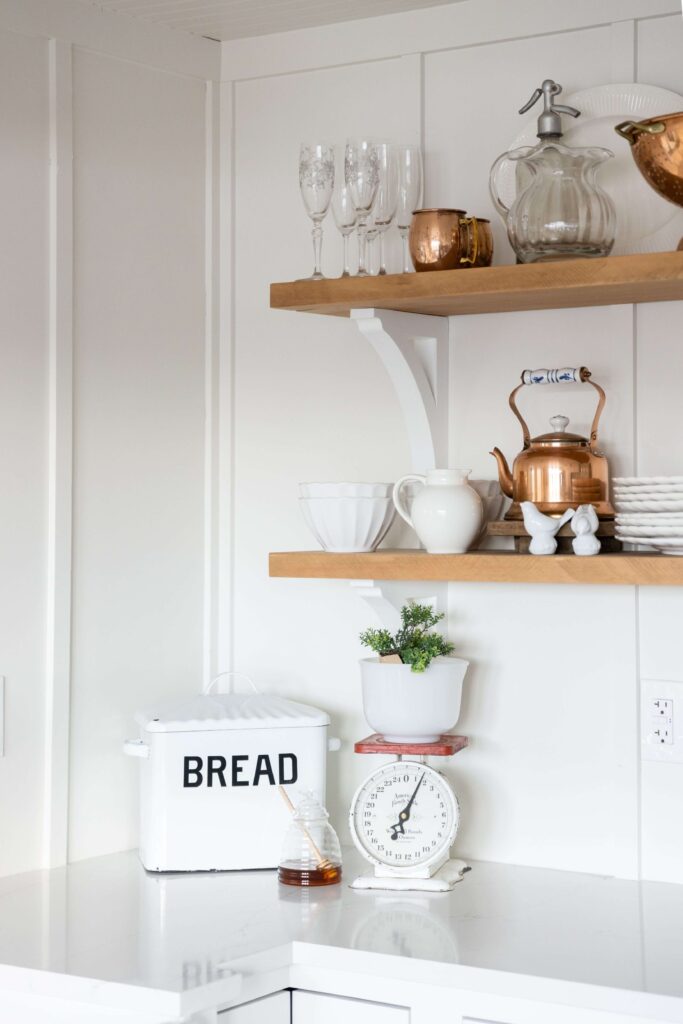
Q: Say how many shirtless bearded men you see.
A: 0